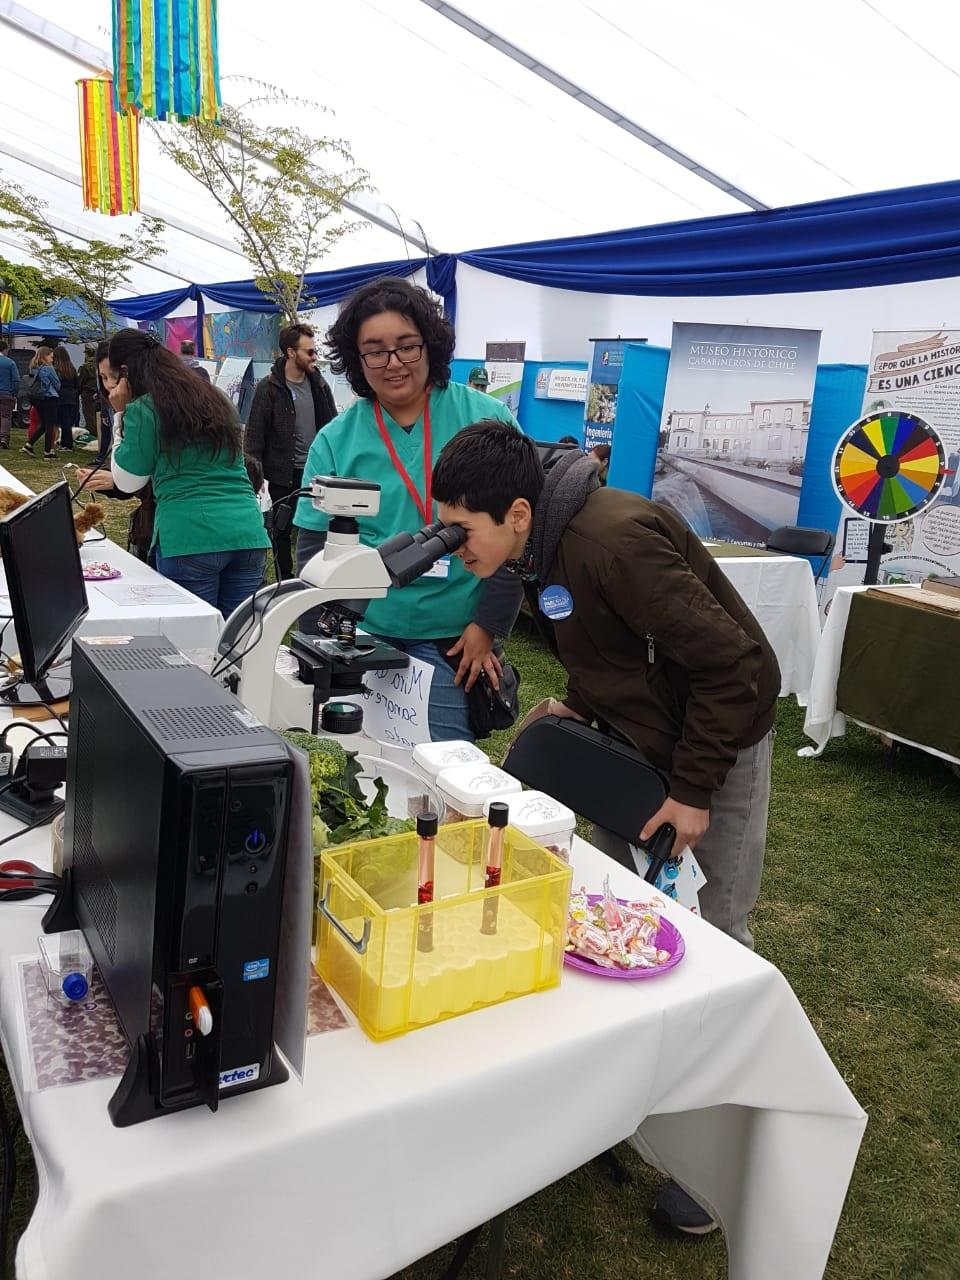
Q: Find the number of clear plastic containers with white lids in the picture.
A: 3